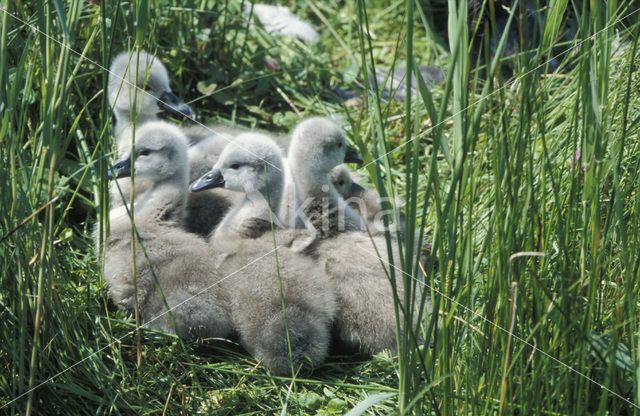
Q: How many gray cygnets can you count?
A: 5